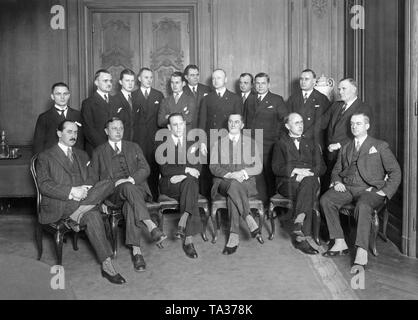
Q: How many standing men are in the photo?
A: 11